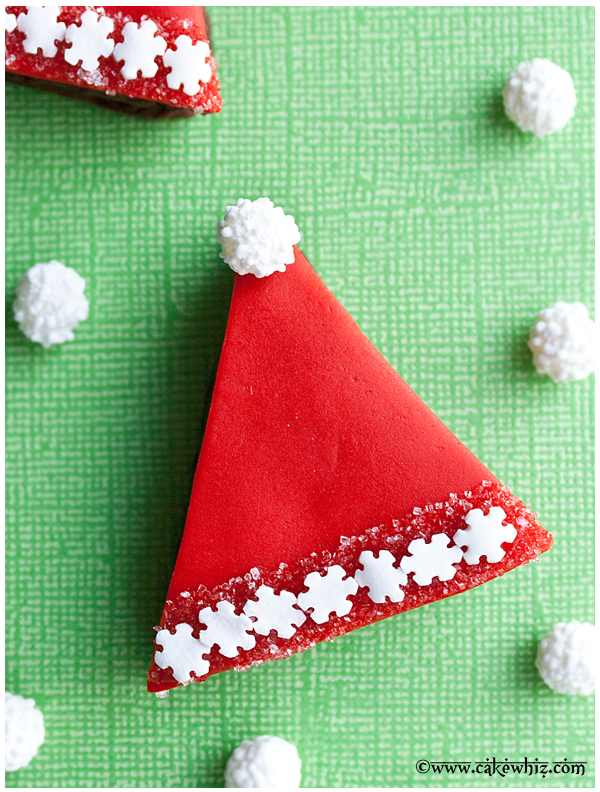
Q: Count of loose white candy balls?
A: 6